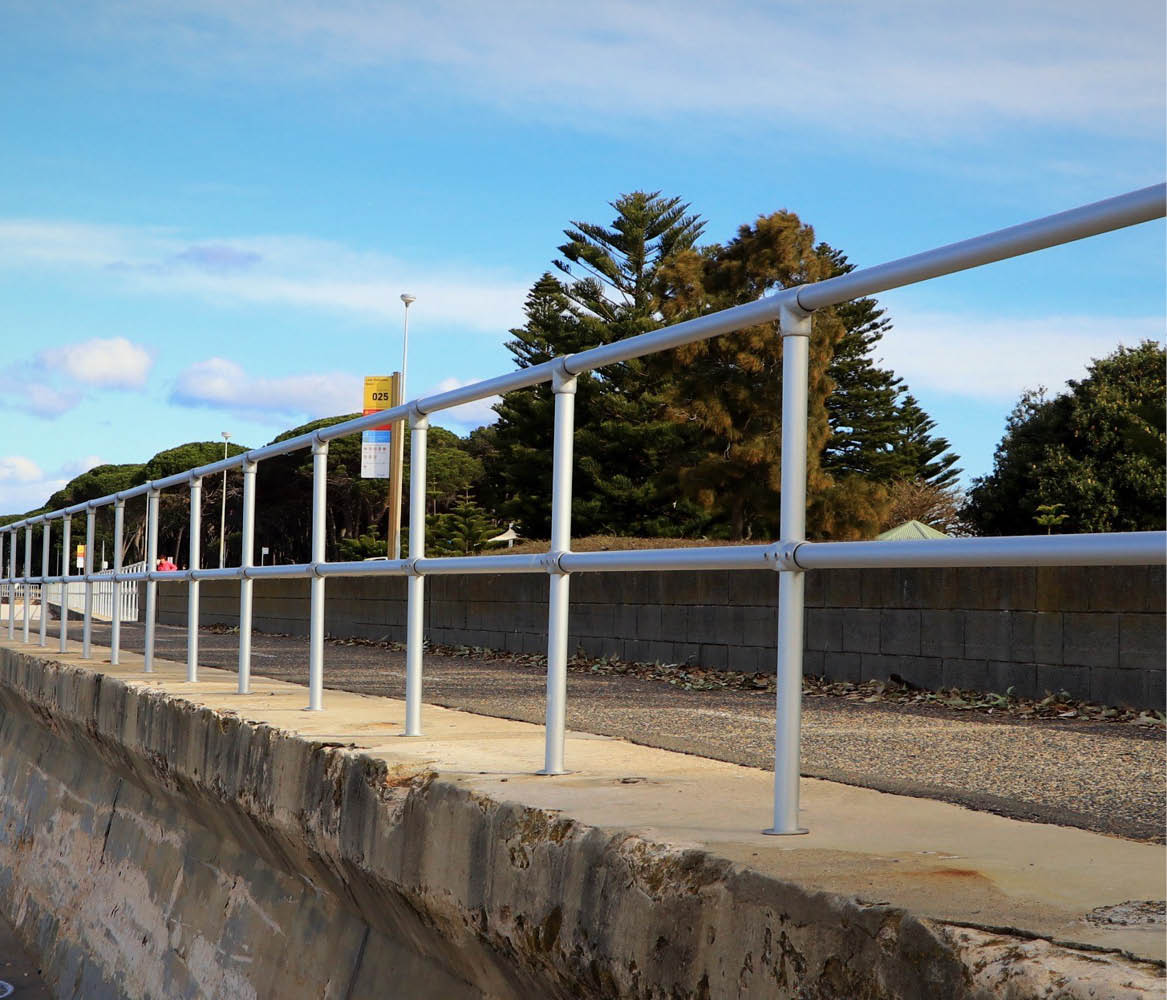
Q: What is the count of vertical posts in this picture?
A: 14